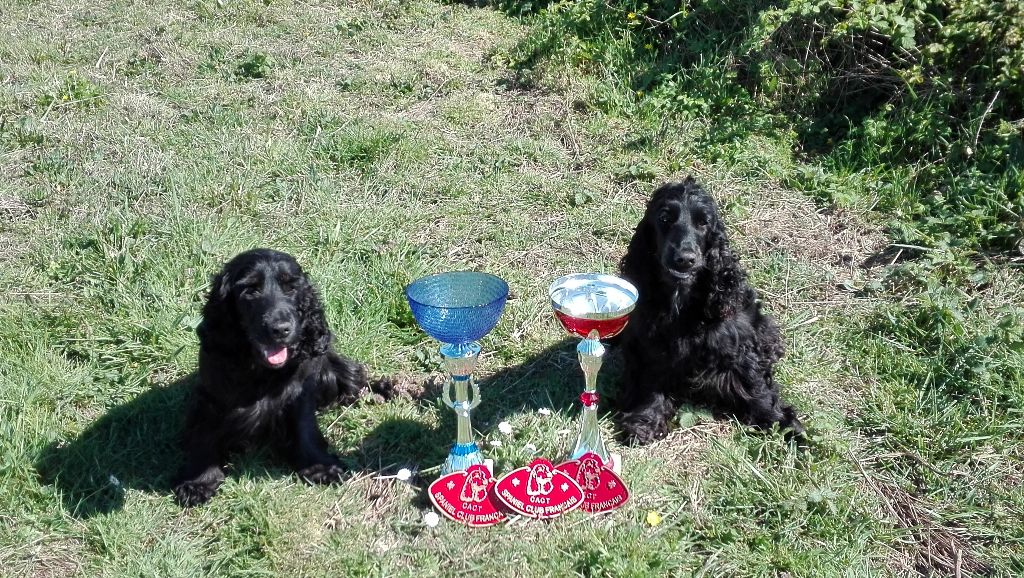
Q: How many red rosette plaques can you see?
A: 3